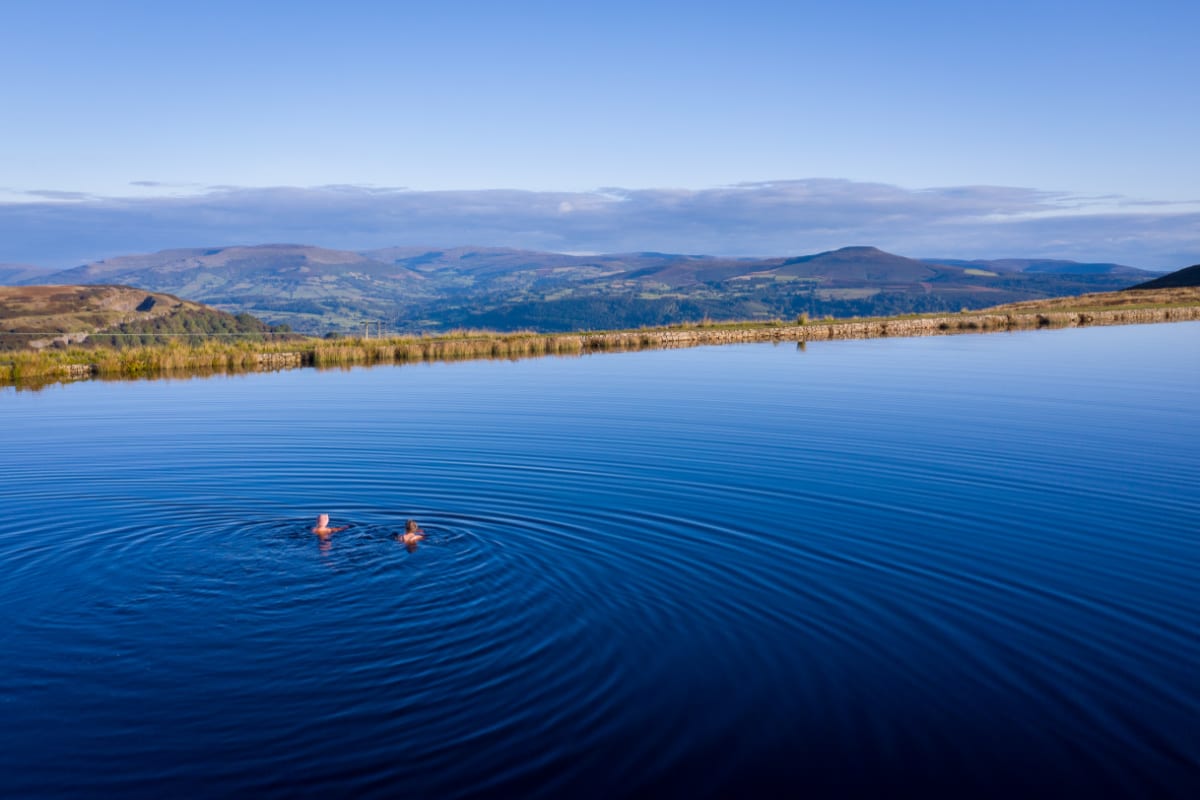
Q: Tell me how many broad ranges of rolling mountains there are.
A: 1